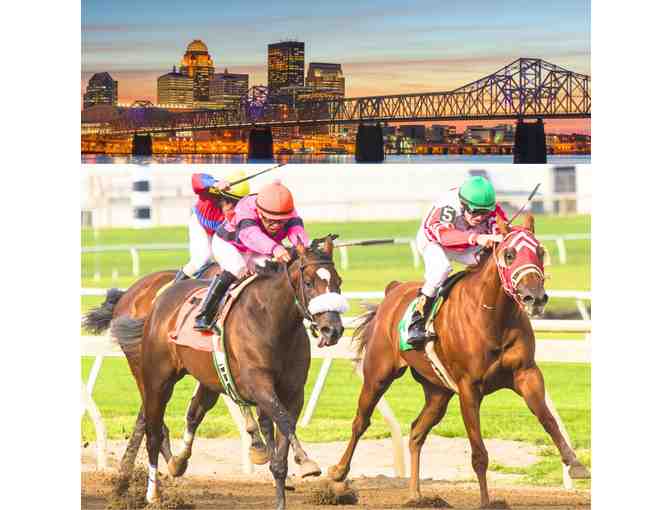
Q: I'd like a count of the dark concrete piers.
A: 4